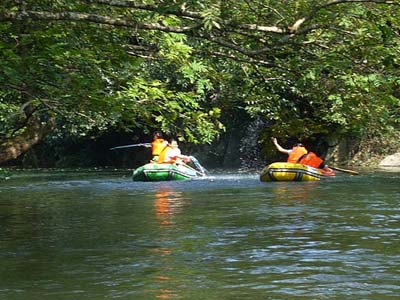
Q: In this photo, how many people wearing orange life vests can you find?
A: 4